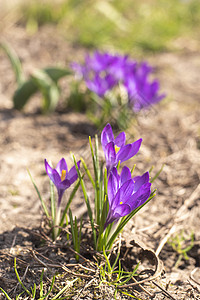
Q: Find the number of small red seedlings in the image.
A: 0